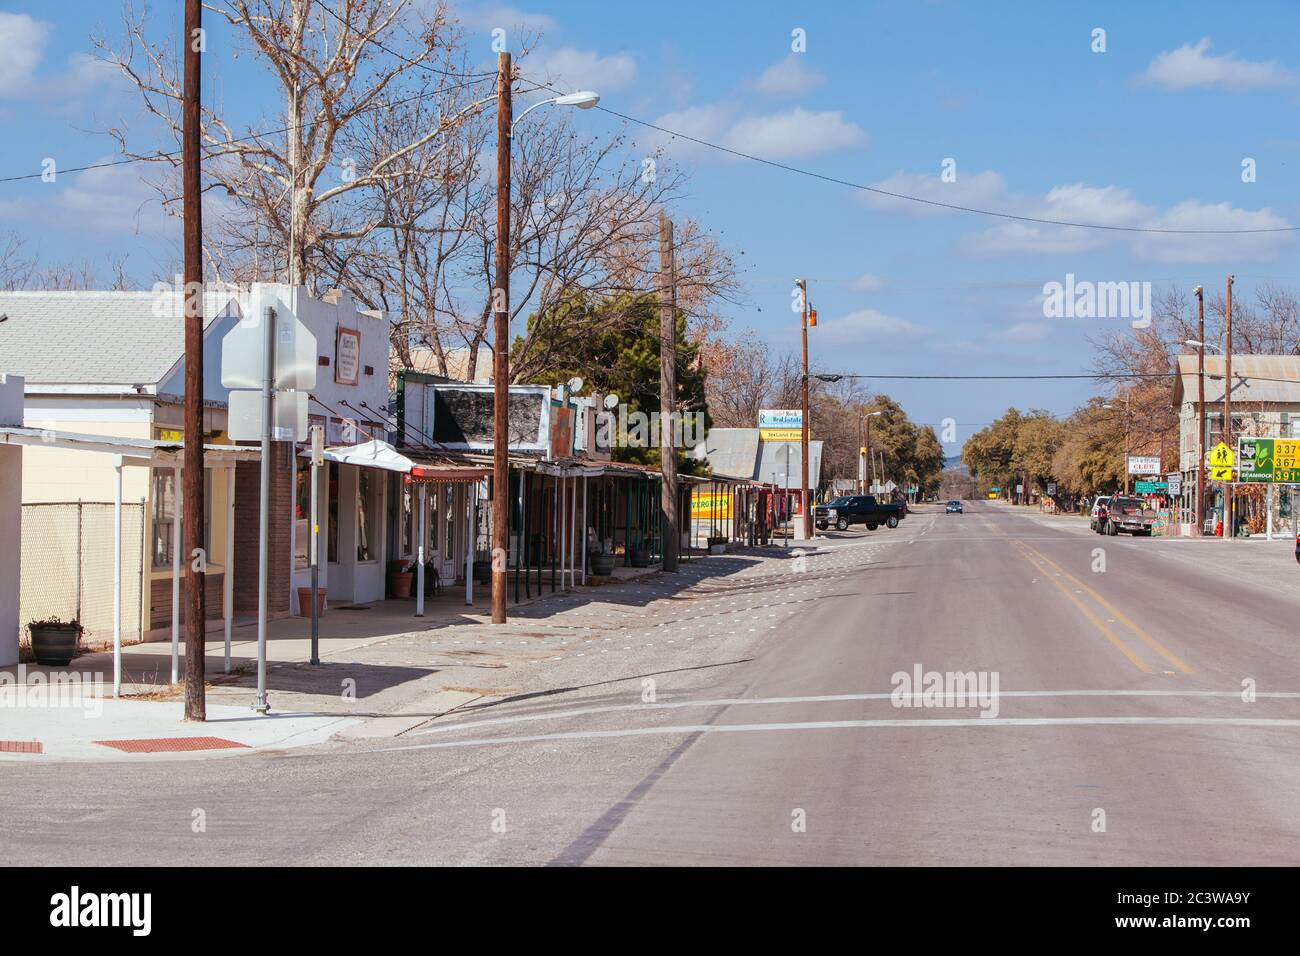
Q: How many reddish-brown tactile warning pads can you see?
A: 2